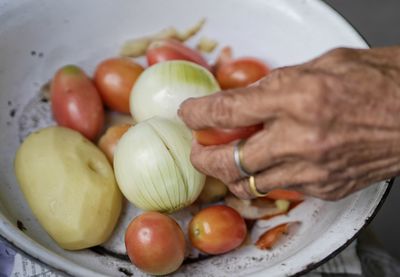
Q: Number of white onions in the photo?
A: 2